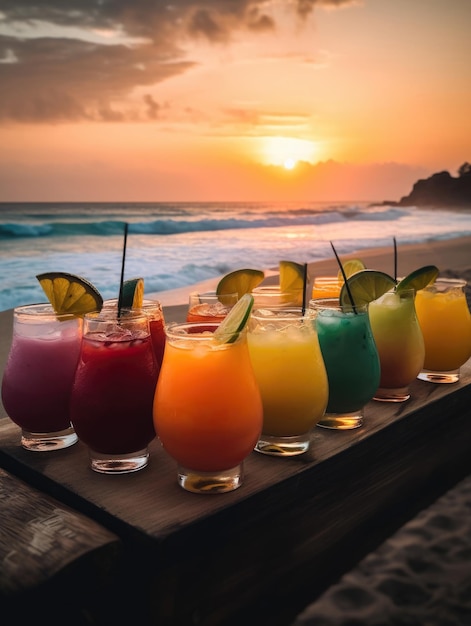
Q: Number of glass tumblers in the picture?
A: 11